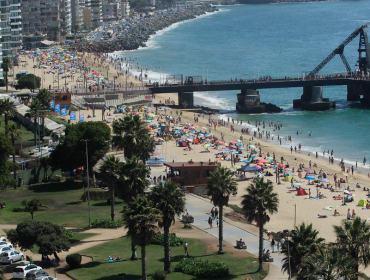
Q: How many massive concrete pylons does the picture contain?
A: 4